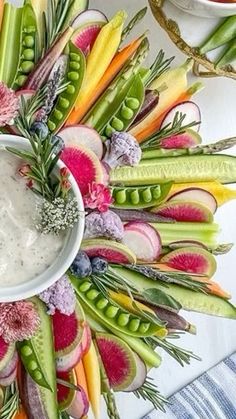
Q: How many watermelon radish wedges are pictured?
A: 10